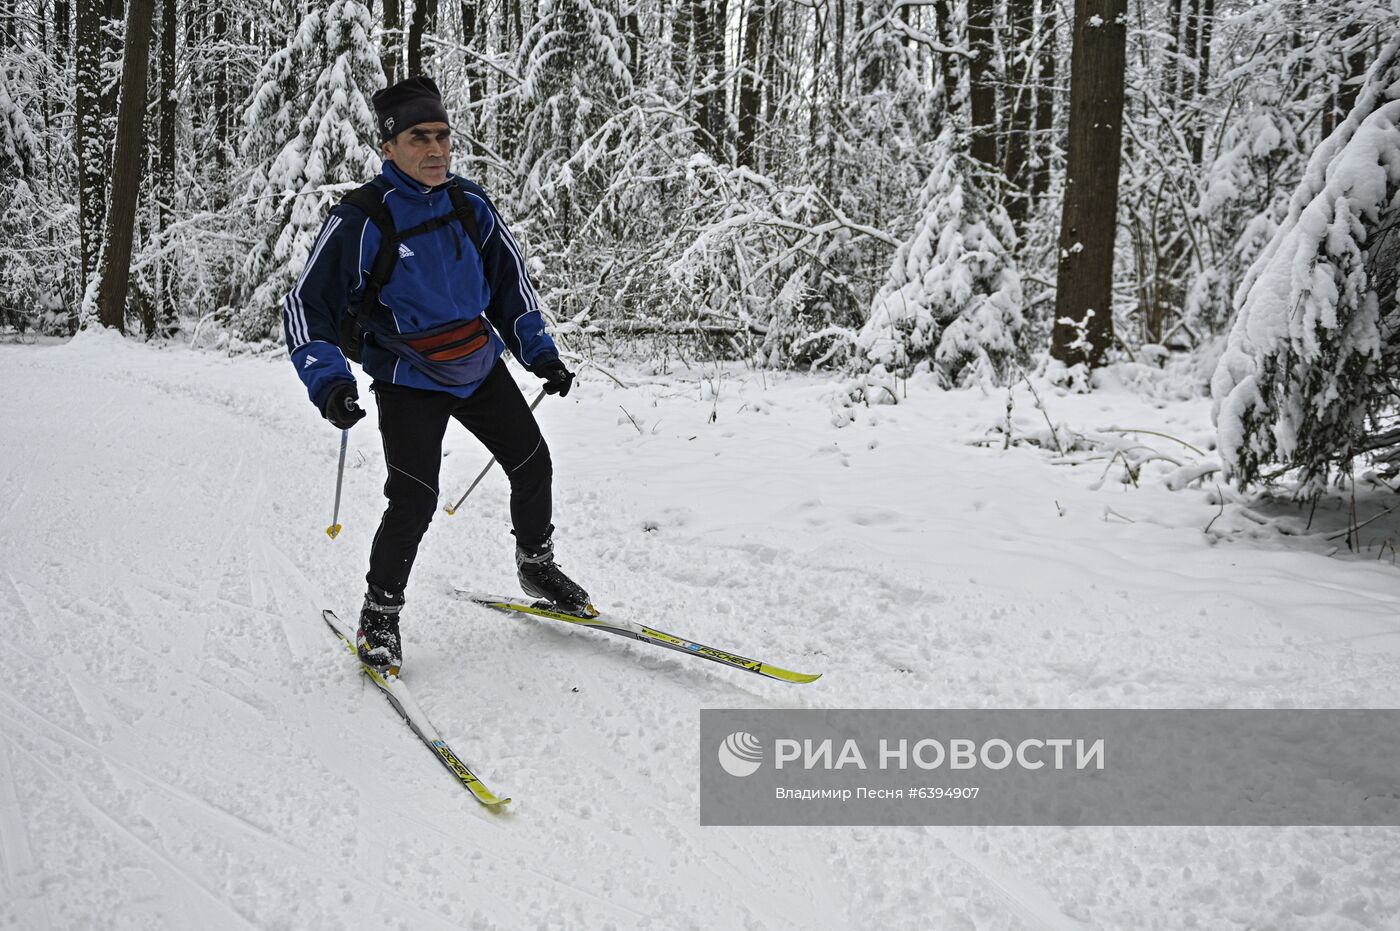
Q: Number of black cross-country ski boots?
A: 2